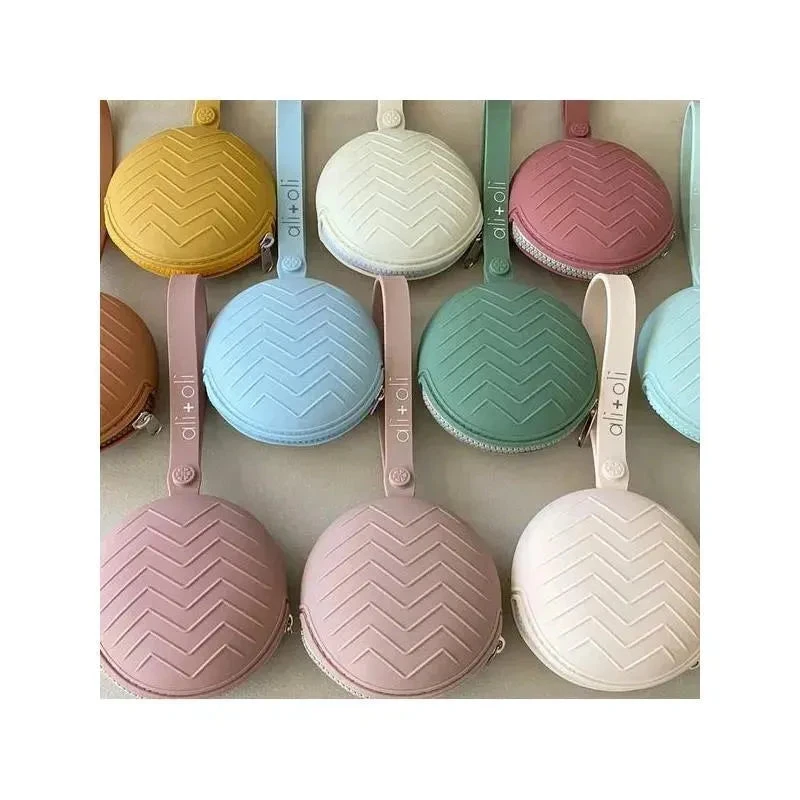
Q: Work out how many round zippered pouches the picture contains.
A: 10